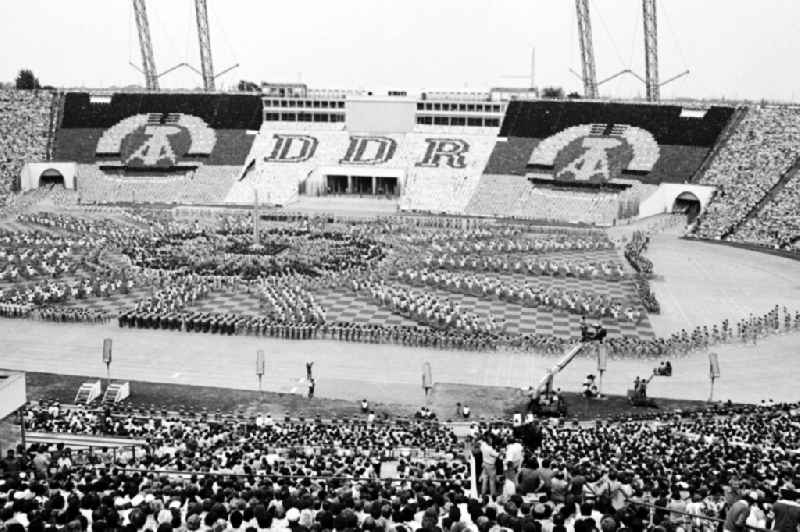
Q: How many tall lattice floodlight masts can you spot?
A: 4